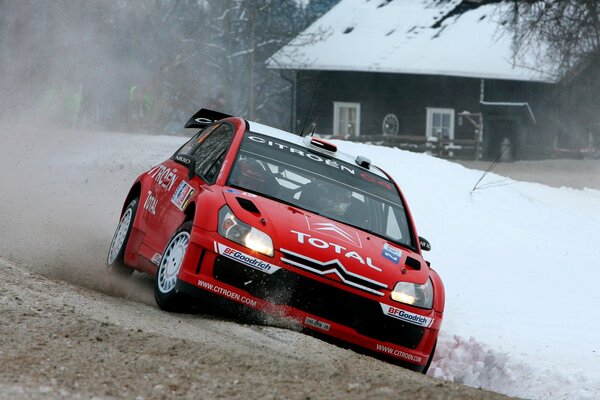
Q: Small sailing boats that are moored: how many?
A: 0